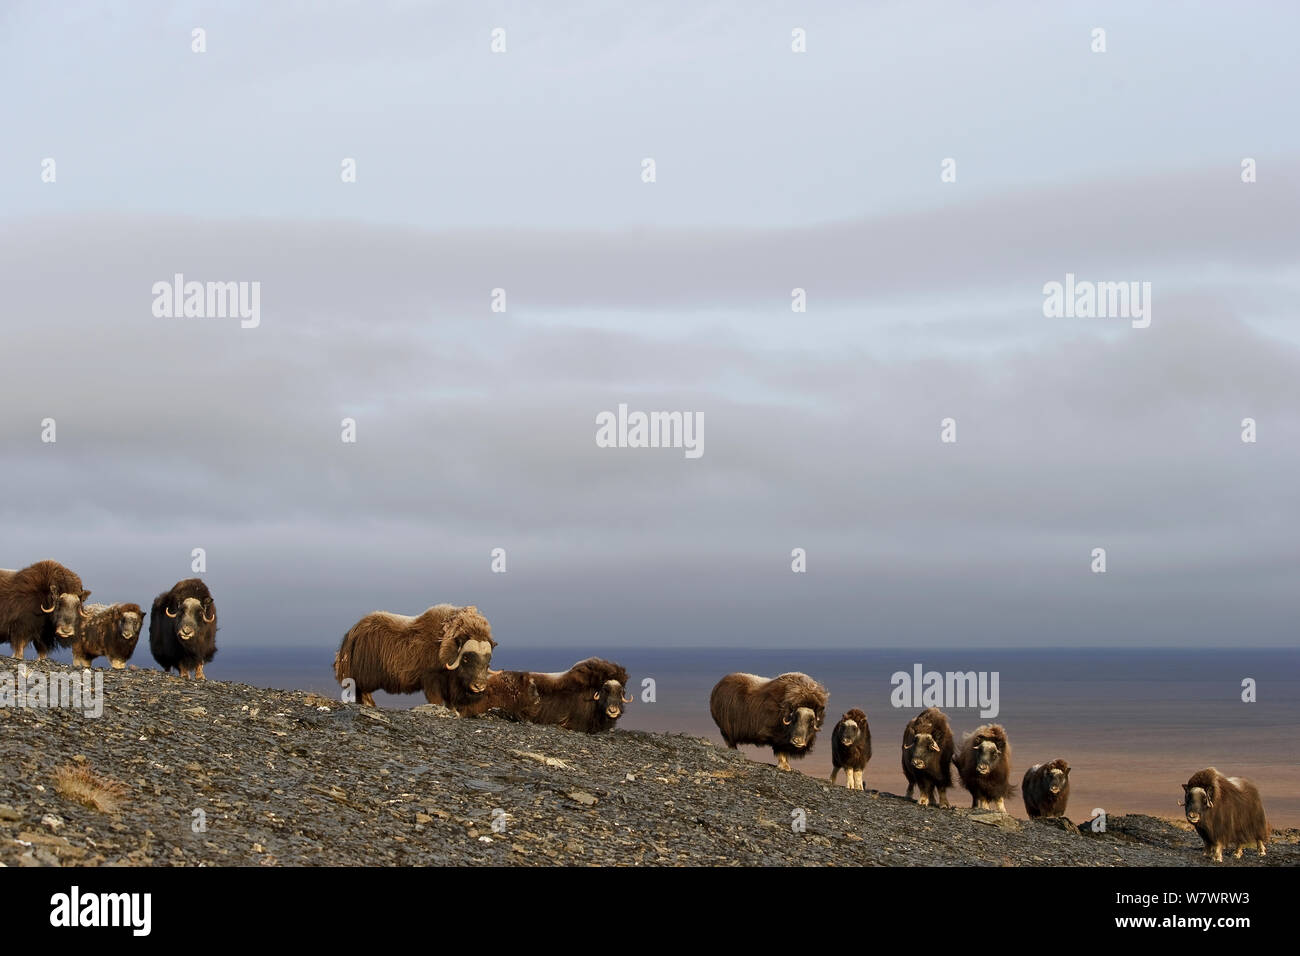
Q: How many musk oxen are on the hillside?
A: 12